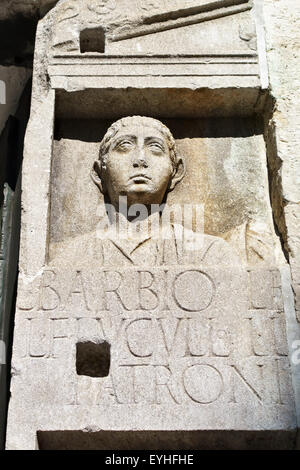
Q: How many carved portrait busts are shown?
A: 1